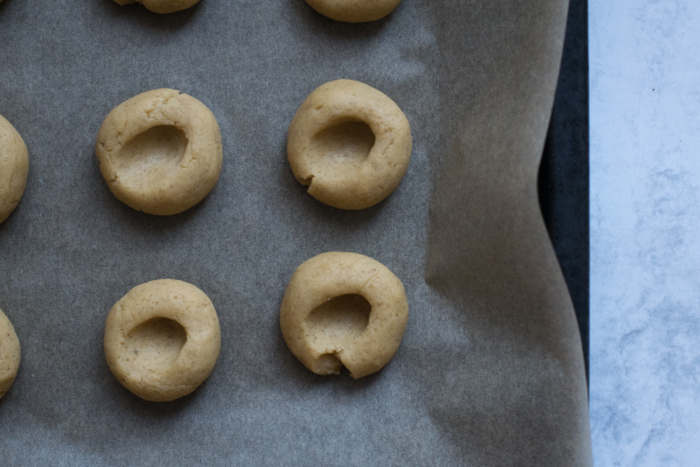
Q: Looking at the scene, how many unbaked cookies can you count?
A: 8